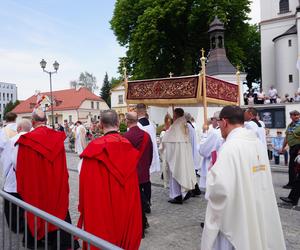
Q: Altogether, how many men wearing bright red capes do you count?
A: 2